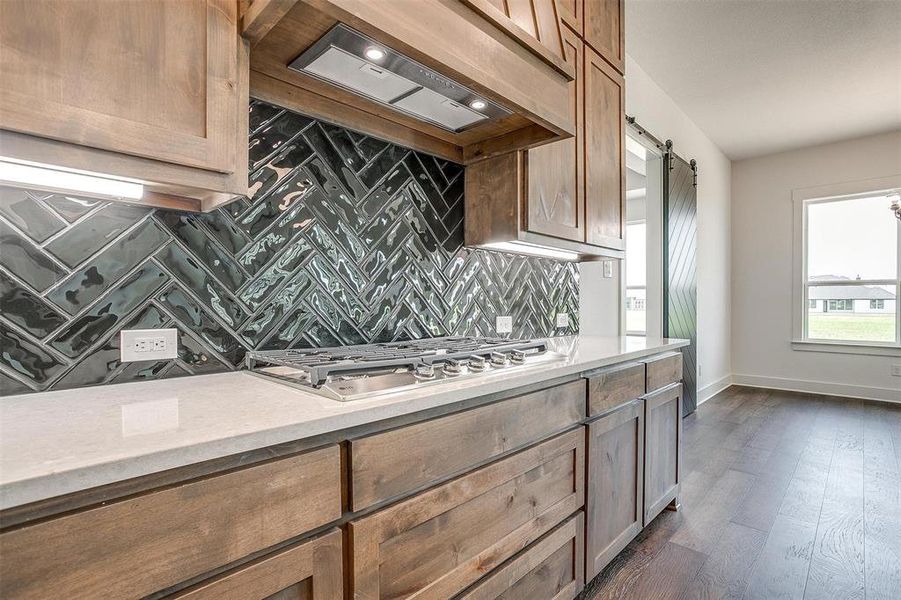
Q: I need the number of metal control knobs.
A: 5